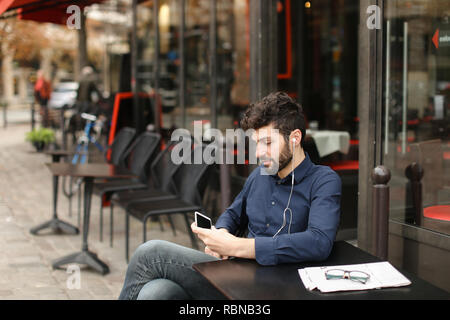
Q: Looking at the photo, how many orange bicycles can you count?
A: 0